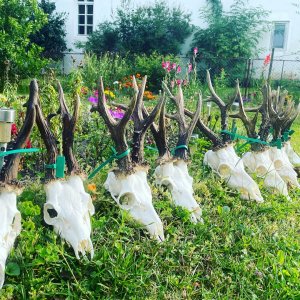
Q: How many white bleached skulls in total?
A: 8